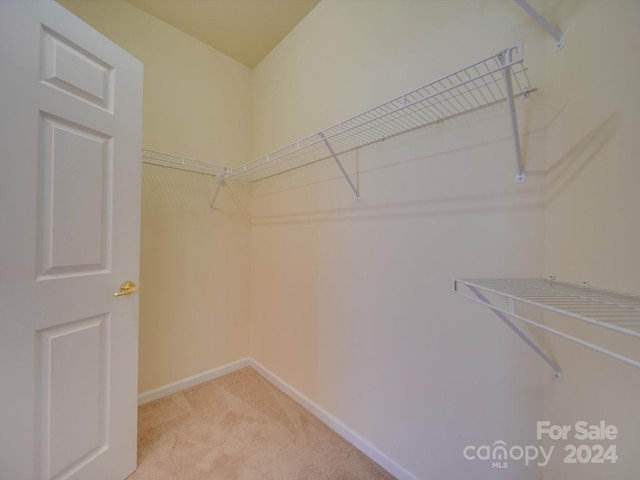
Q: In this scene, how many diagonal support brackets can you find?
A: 5